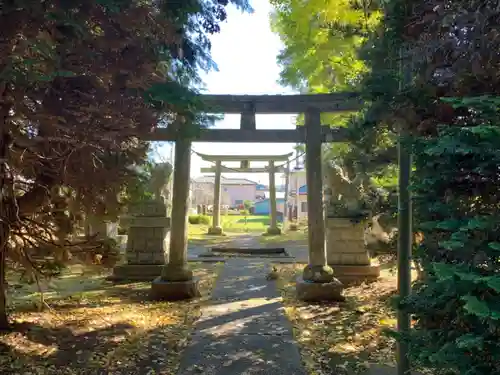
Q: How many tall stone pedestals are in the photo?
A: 2